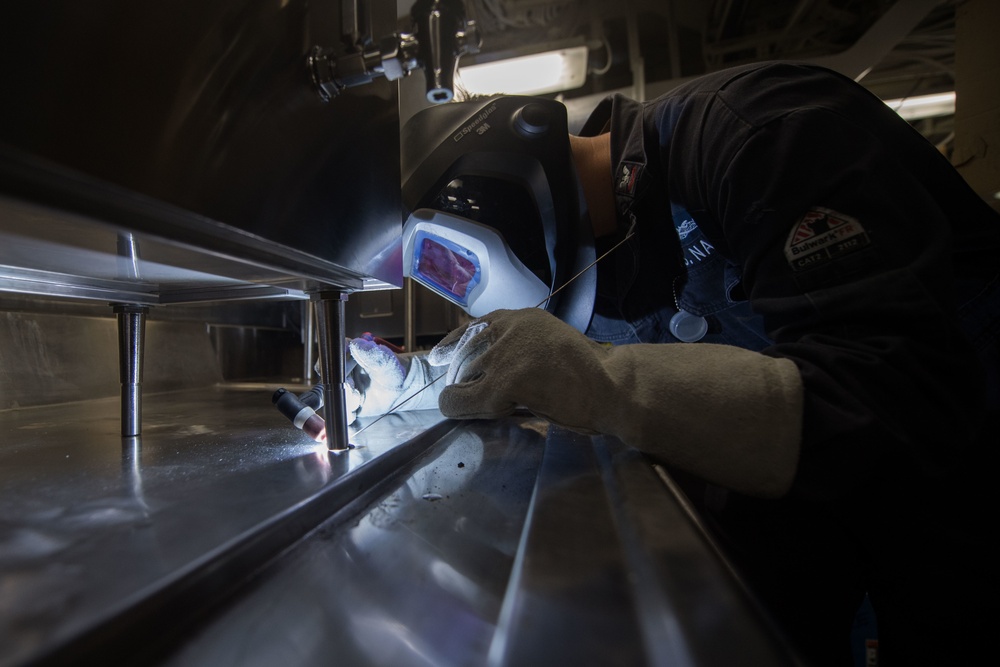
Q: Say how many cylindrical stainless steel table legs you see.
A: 2